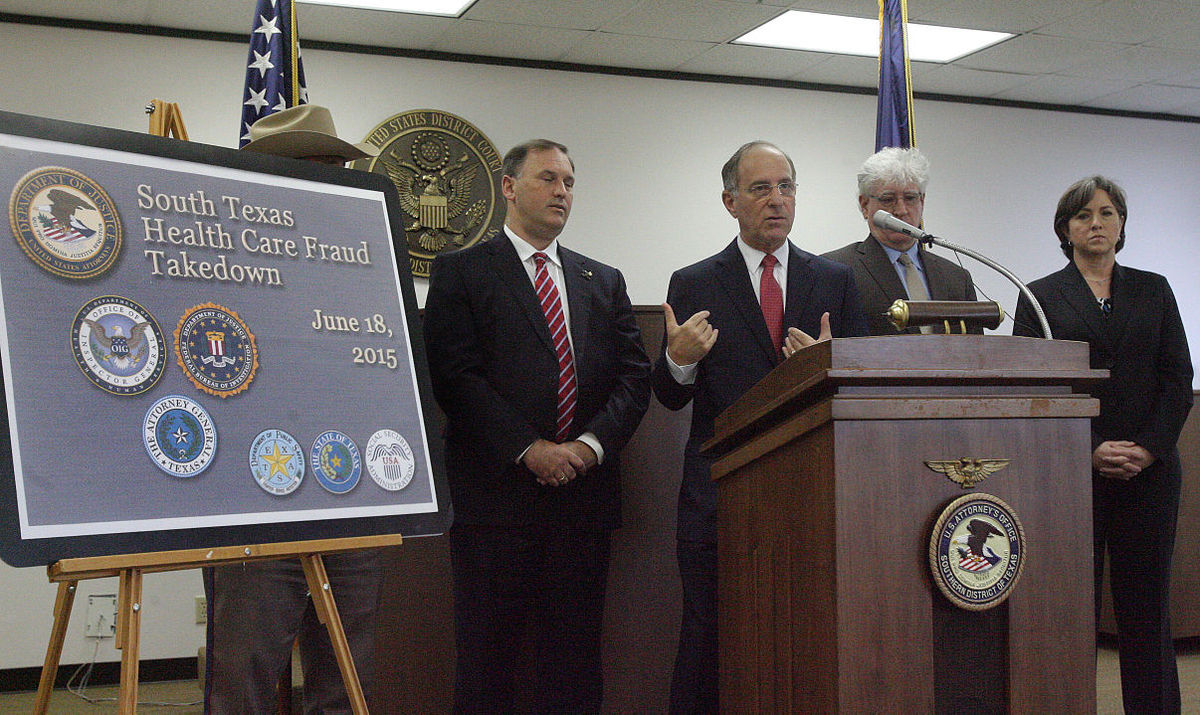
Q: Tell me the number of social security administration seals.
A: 1